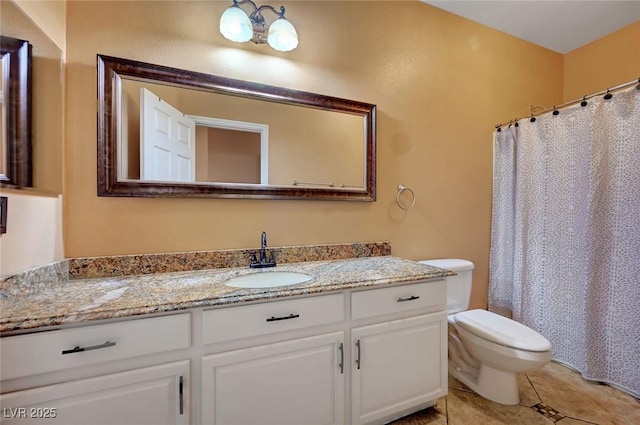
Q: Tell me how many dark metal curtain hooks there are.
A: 8